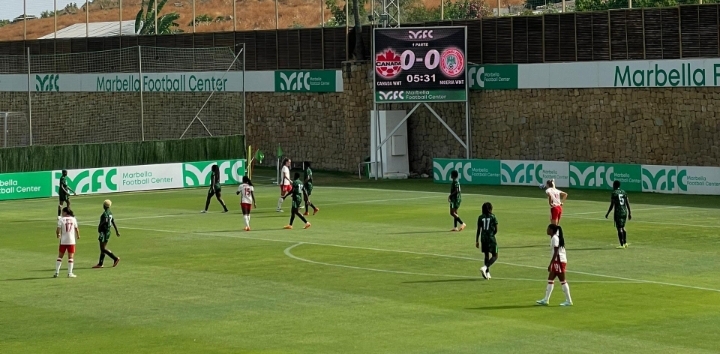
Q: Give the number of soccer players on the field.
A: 13